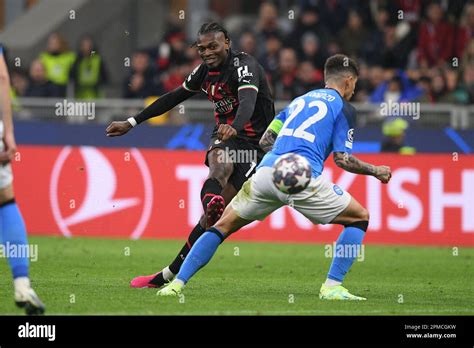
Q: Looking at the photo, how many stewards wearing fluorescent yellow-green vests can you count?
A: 2